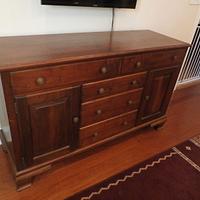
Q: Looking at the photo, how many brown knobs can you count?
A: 12